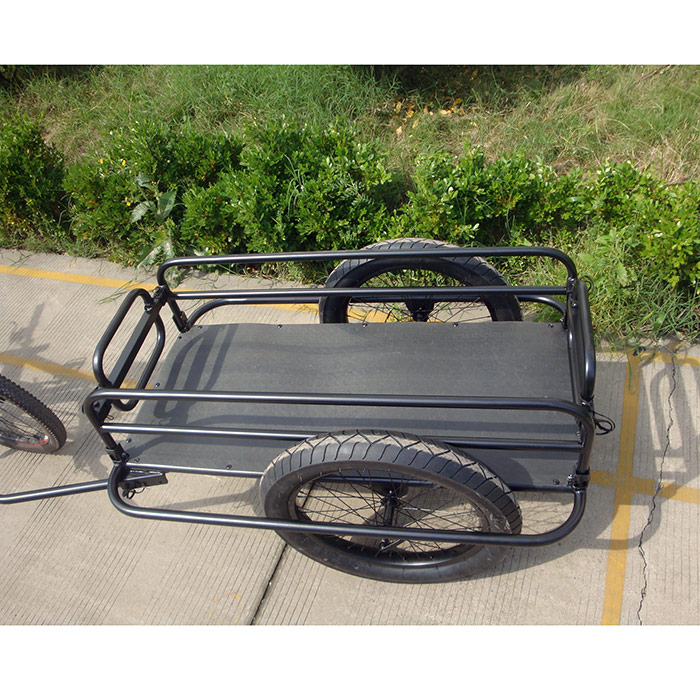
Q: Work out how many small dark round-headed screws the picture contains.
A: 11